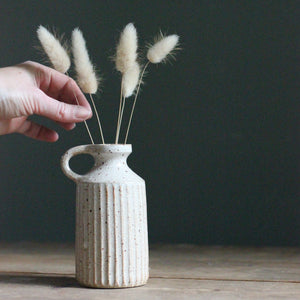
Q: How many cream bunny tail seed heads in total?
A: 5